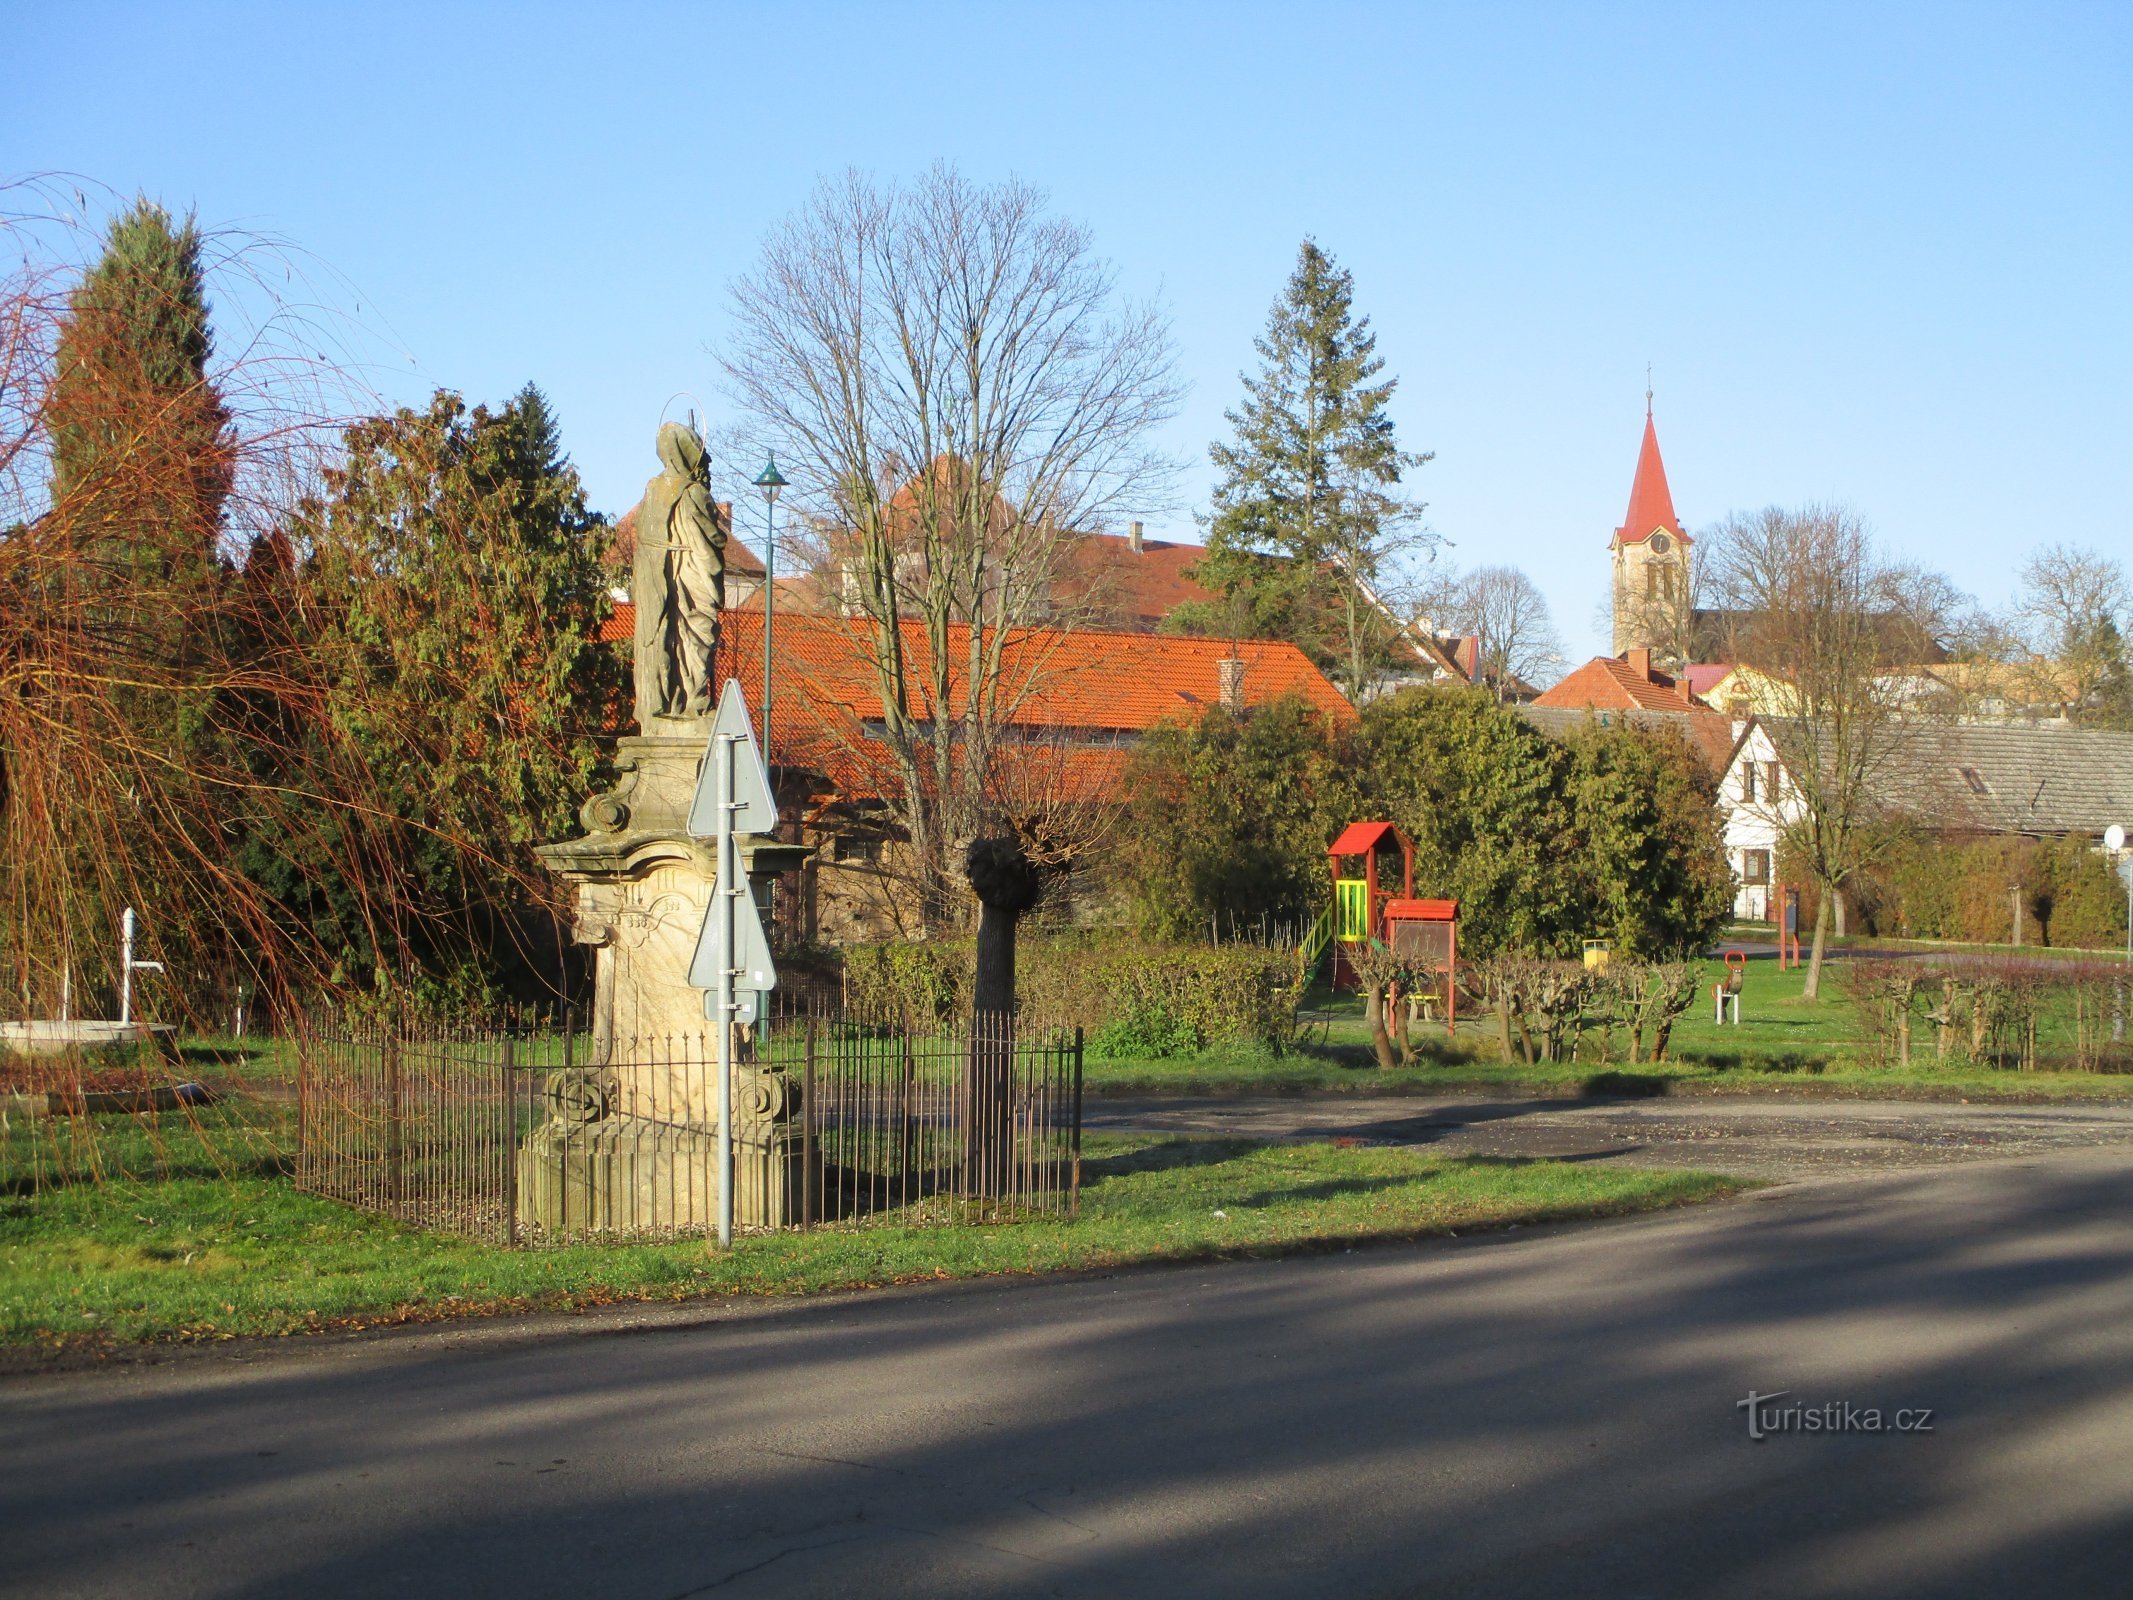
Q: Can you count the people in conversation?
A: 0